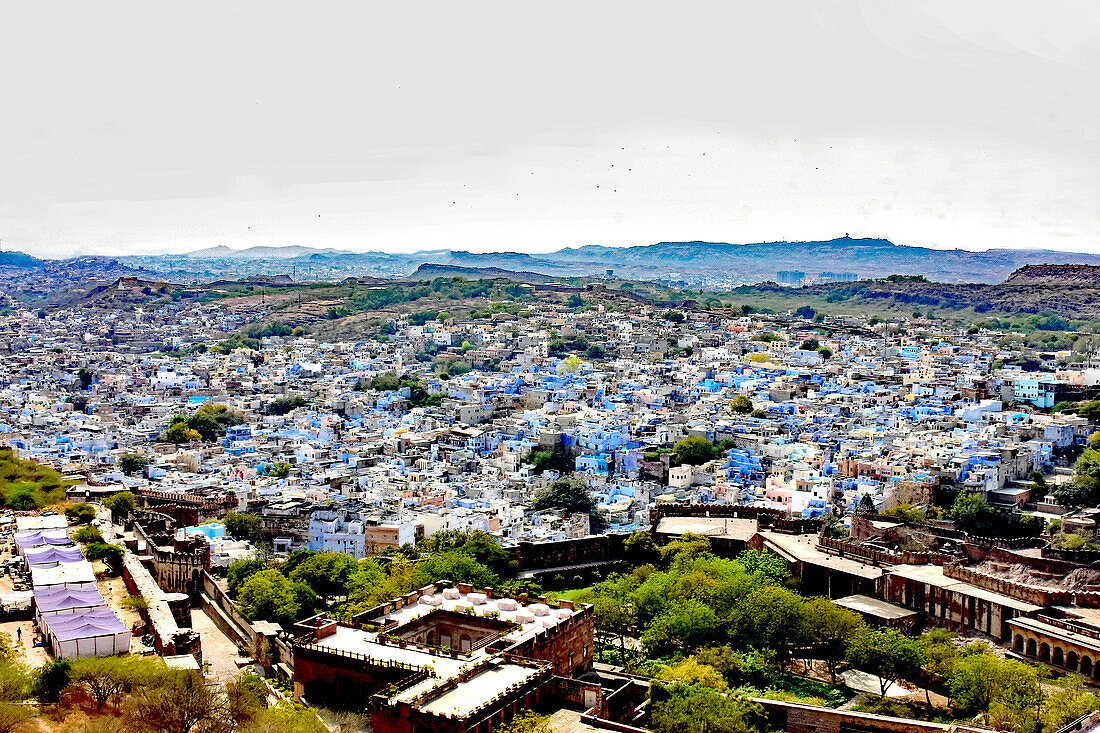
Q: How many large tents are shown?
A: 6